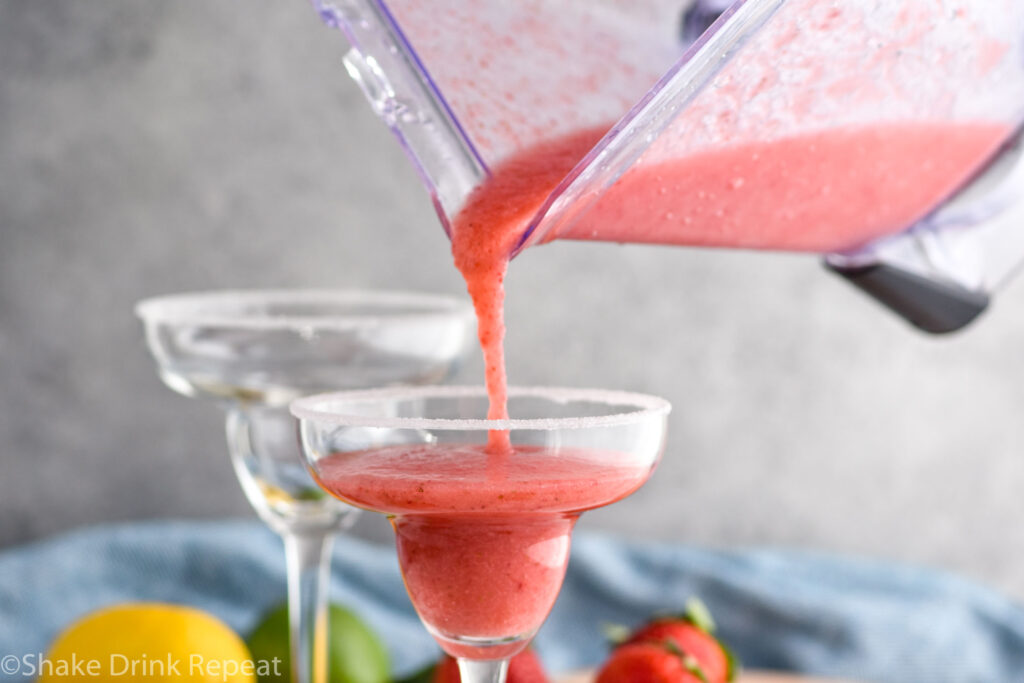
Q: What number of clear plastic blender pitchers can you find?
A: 1